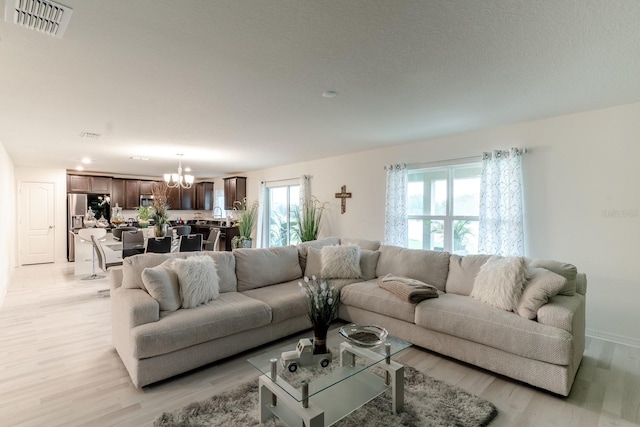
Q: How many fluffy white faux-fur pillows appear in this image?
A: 3